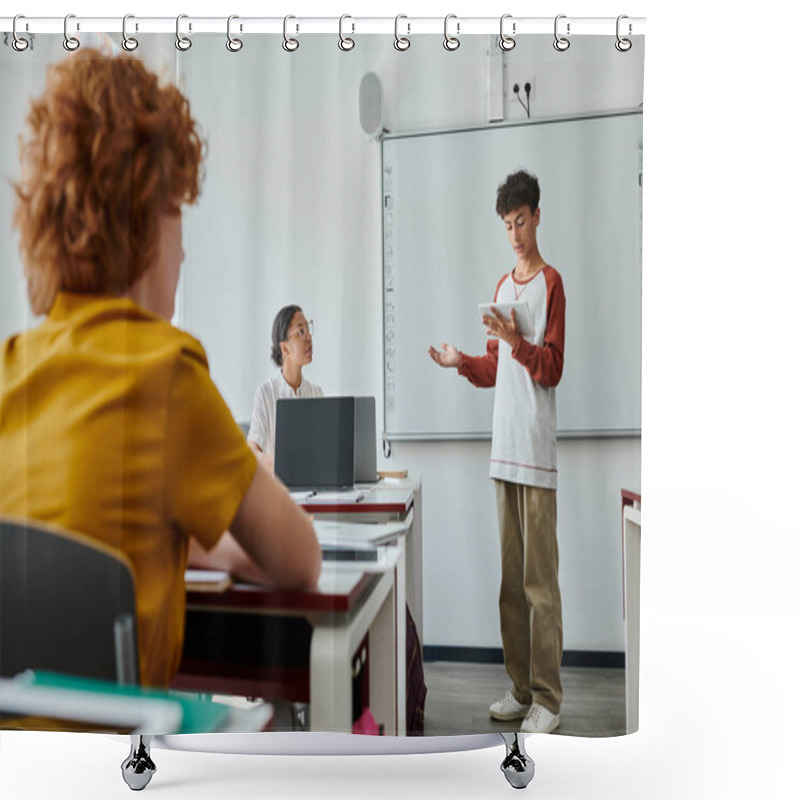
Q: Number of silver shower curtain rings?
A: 12